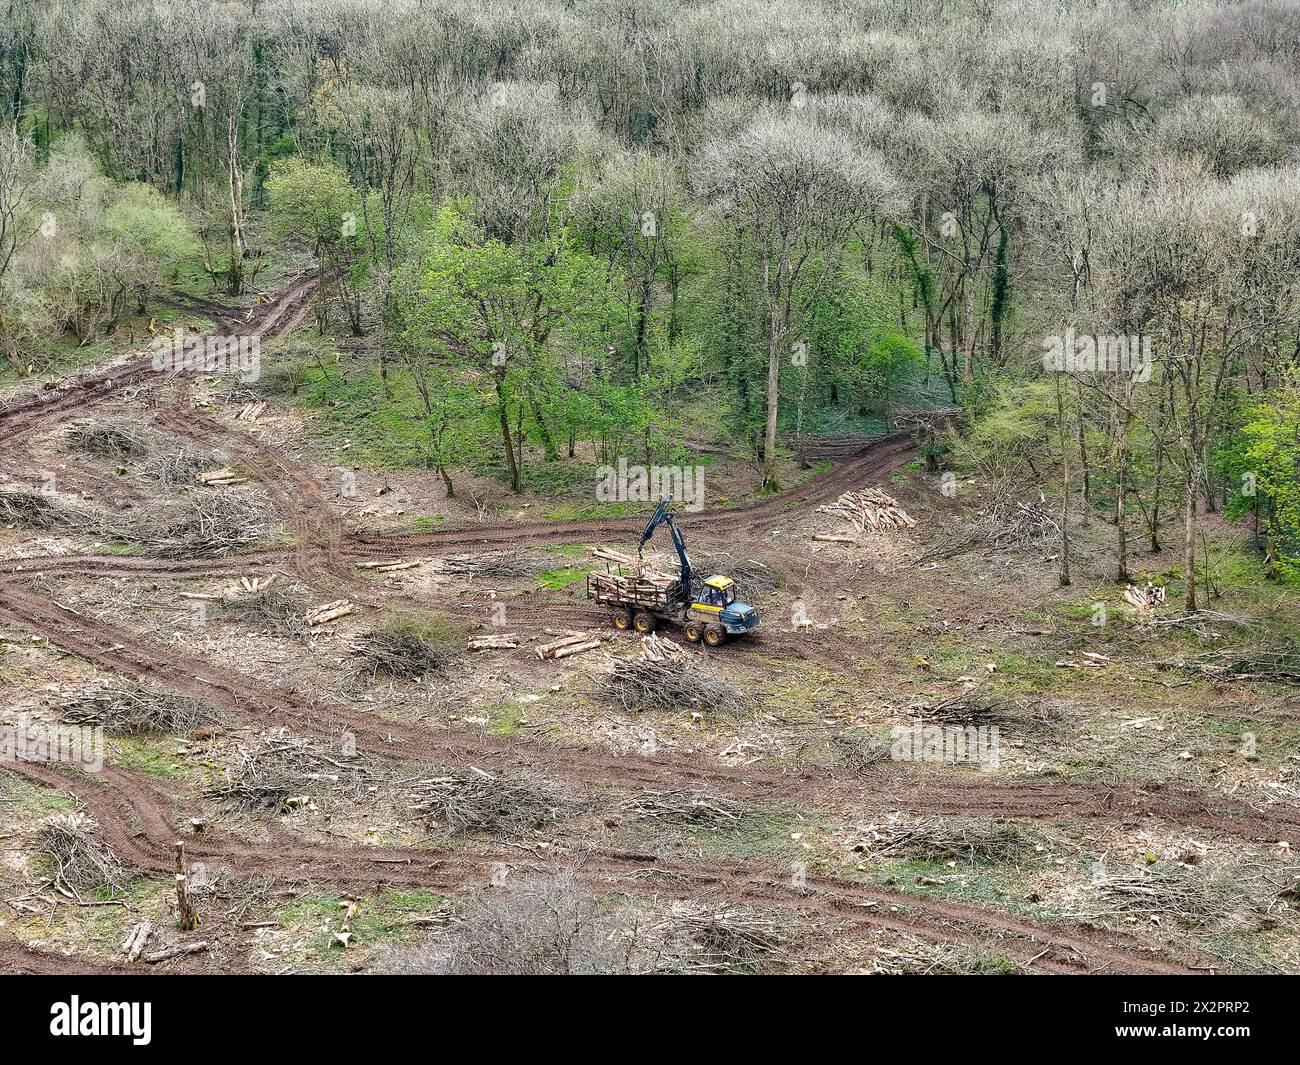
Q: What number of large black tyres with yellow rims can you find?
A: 4